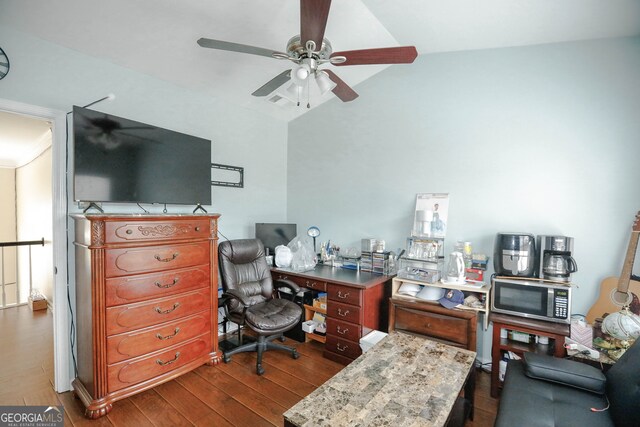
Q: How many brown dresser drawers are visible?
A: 6